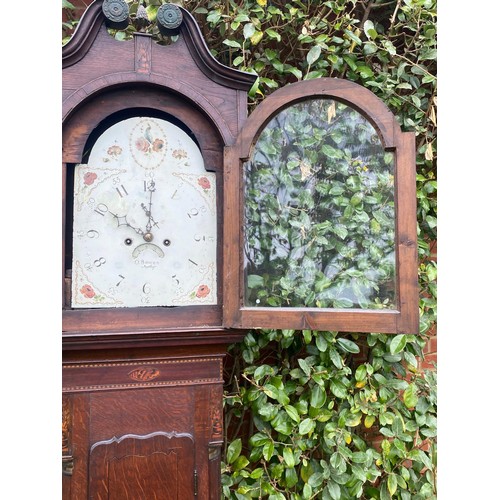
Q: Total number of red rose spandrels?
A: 4